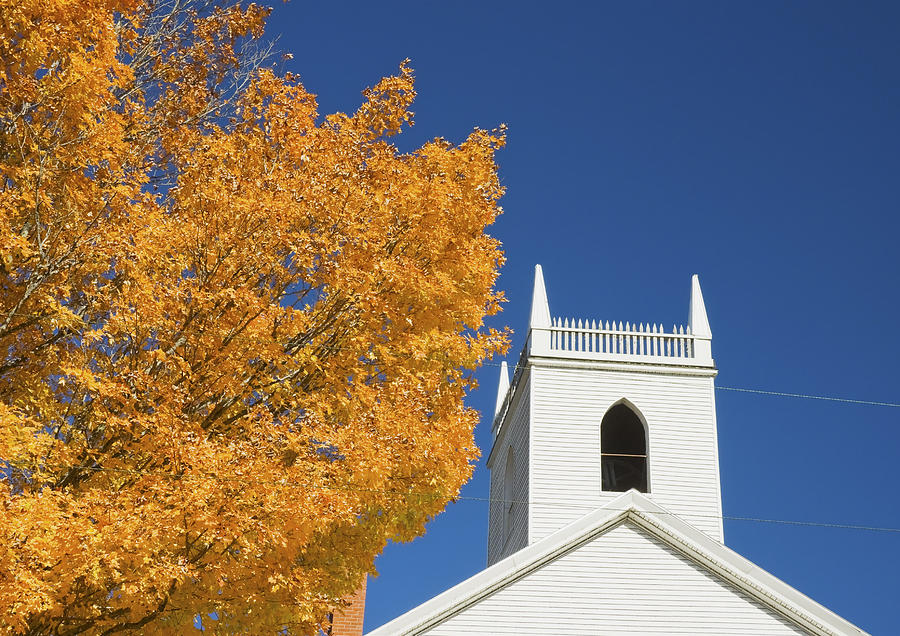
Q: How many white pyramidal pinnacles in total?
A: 3